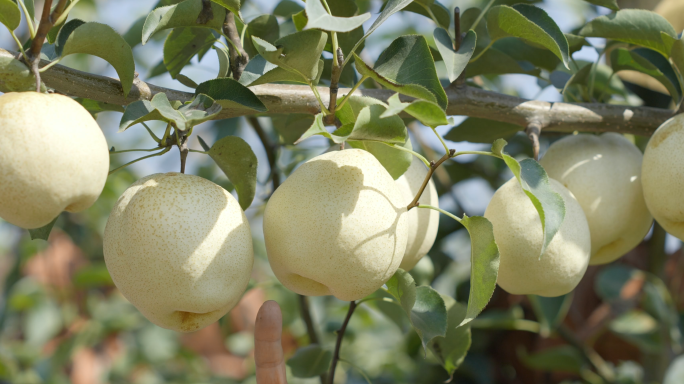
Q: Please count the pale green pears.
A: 7